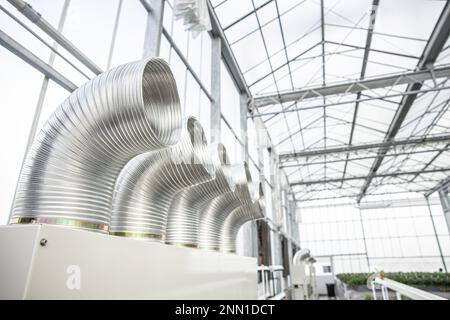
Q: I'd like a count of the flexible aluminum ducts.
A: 5